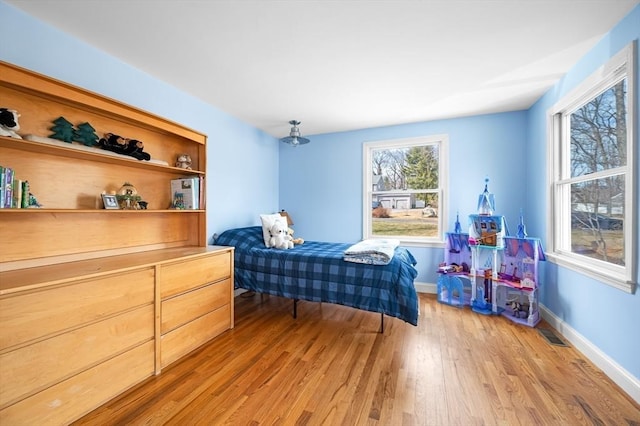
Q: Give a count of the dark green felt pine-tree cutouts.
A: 2